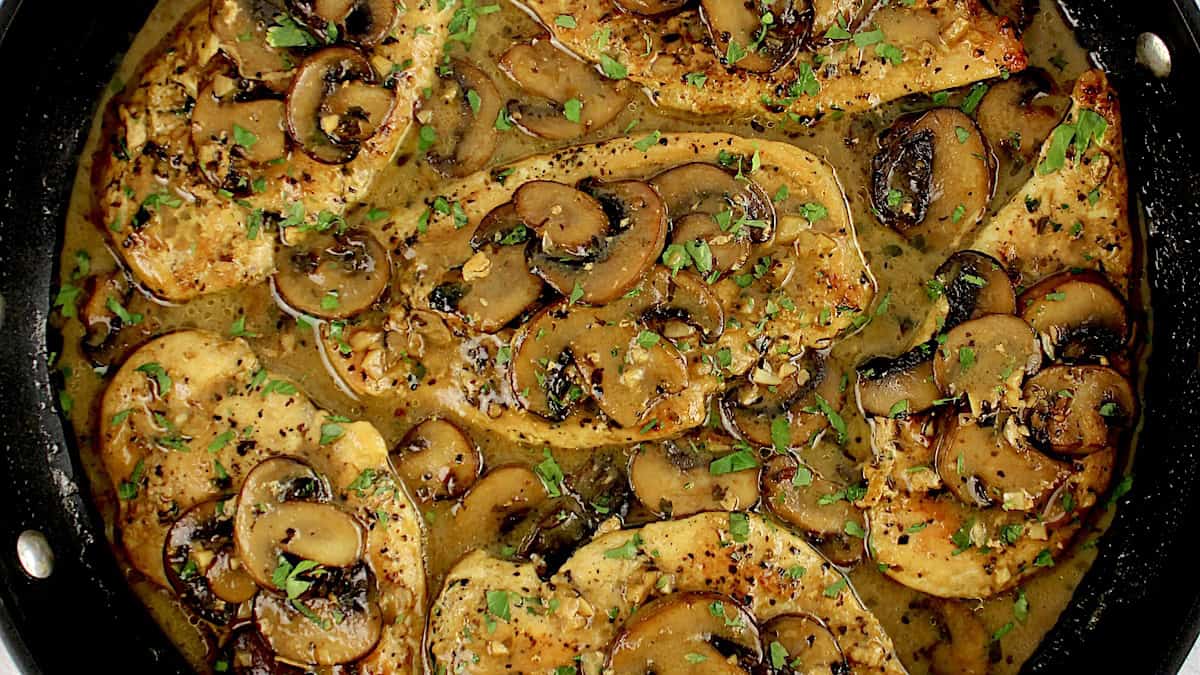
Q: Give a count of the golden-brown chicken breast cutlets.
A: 6